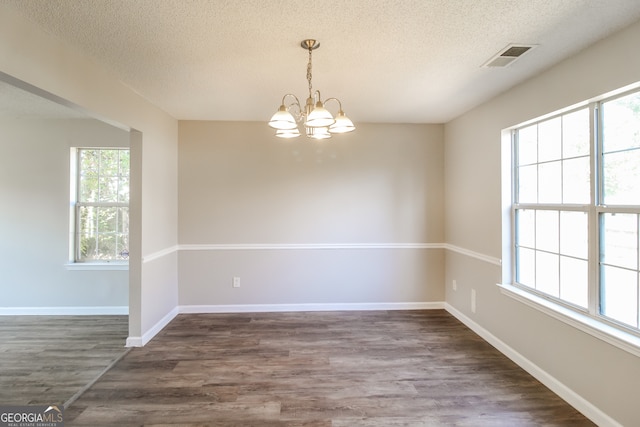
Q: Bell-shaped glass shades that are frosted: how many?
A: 5